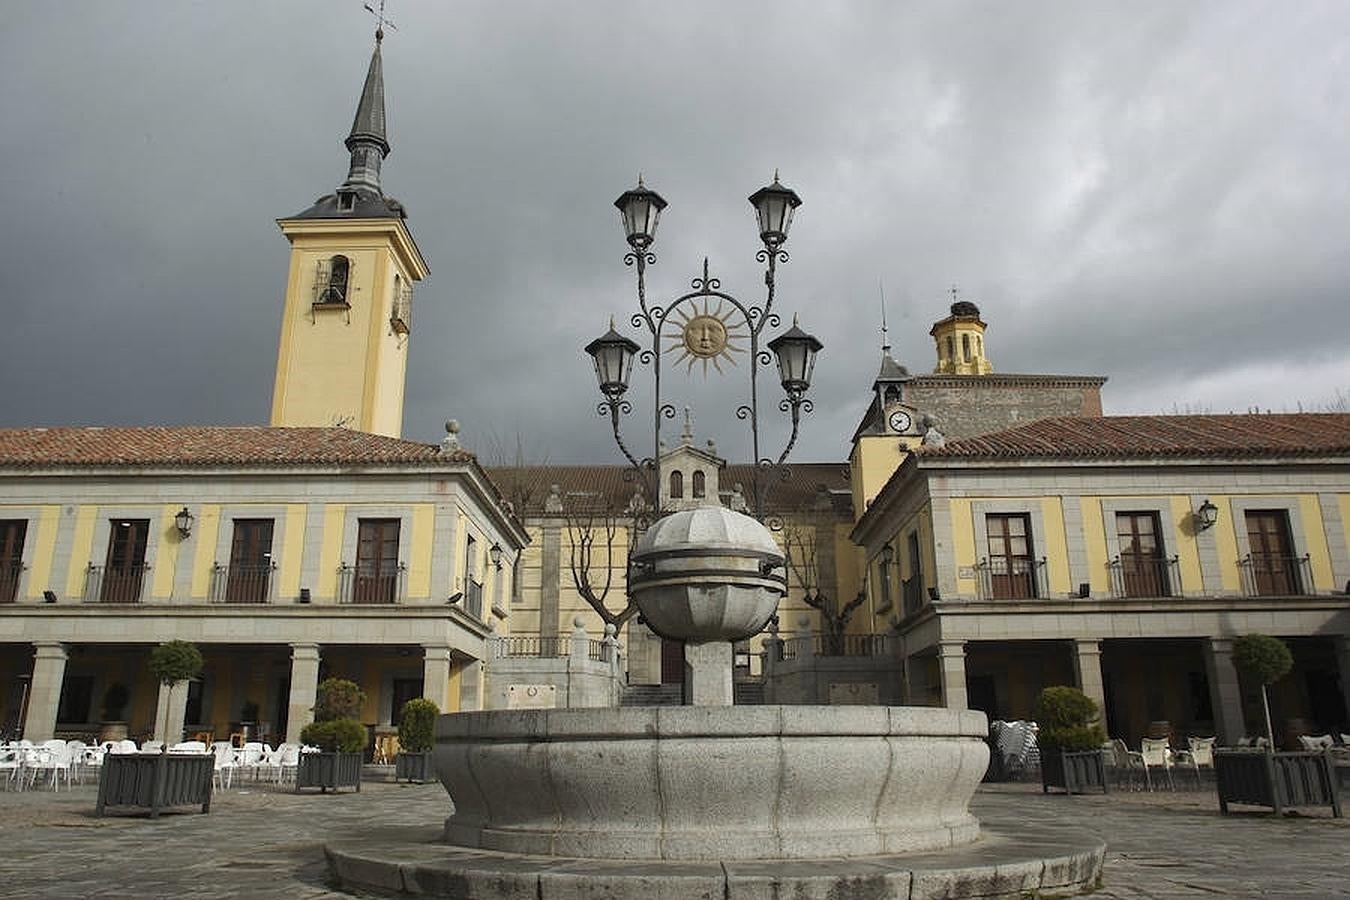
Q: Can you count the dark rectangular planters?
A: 5